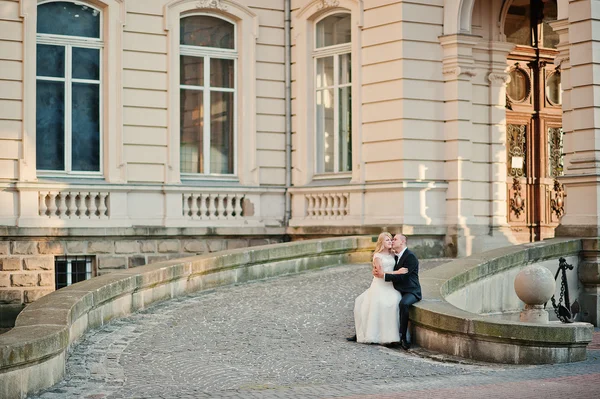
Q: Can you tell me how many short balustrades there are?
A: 3